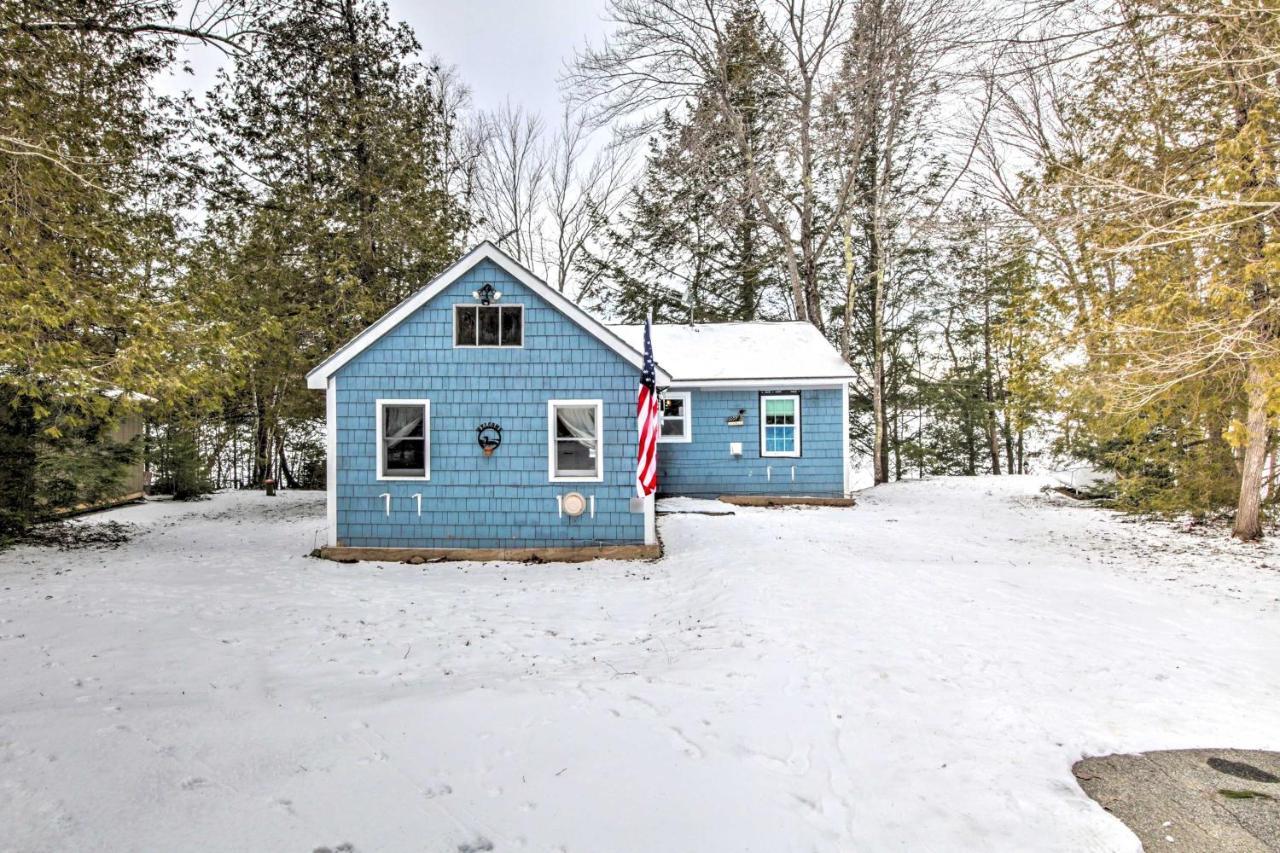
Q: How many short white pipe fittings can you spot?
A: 6